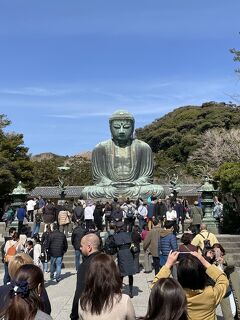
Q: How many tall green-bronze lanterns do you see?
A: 2